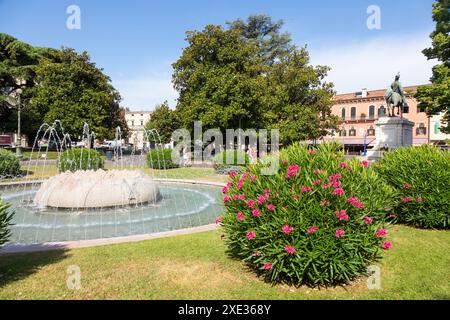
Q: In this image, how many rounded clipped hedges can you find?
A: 4